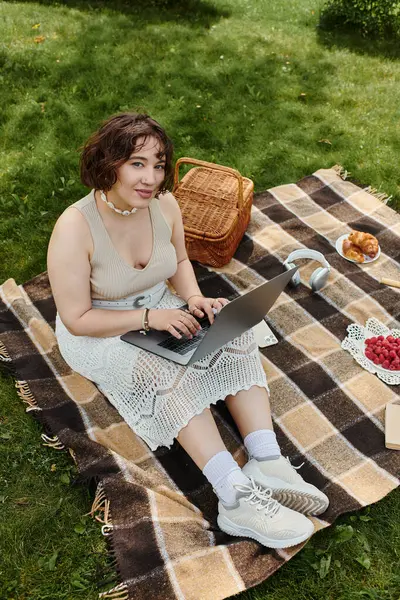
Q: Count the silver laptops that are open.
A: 1